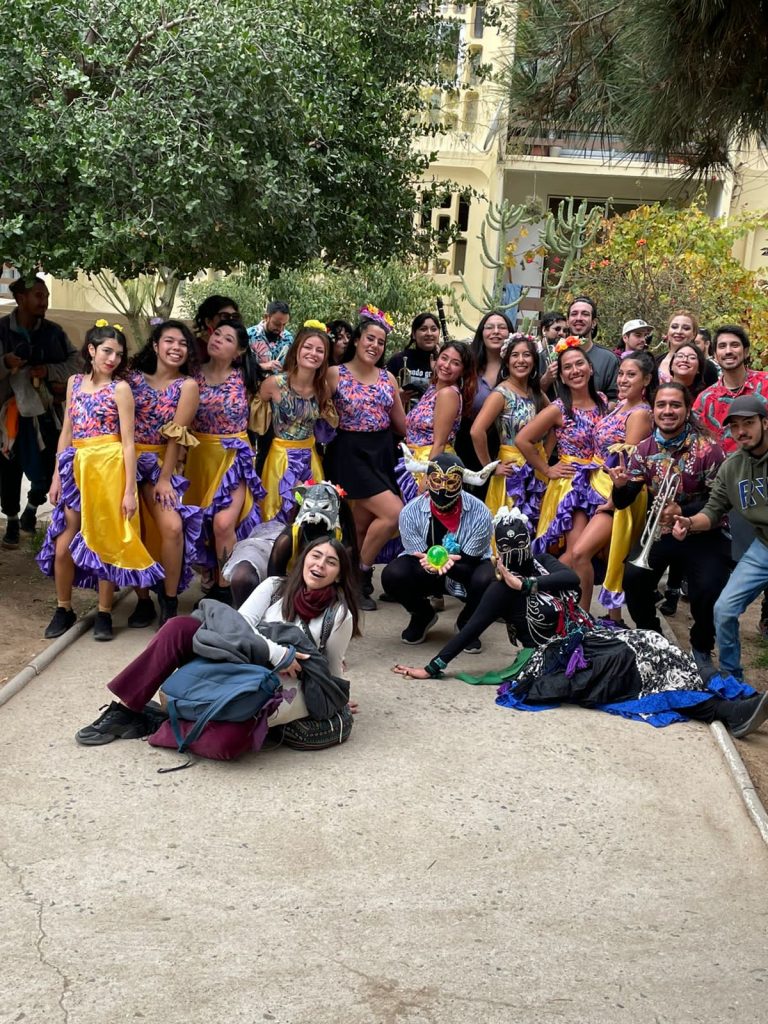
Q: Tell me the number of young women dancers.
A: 9